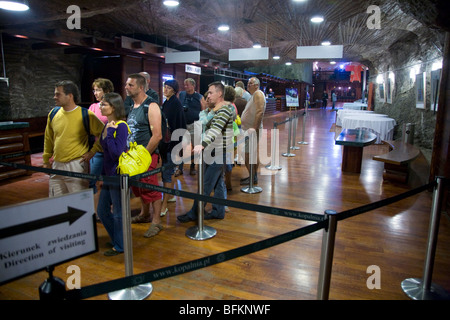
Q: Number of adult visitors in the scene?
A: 13